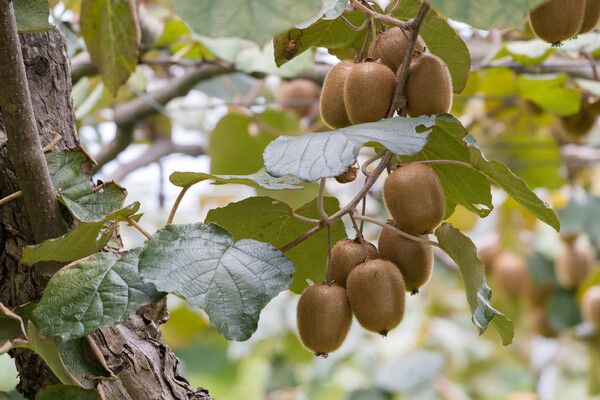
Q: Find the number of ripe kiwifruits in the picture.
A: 11